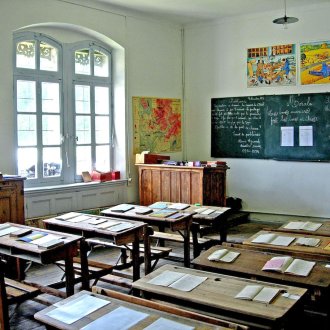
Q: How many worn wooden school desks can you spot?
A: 9